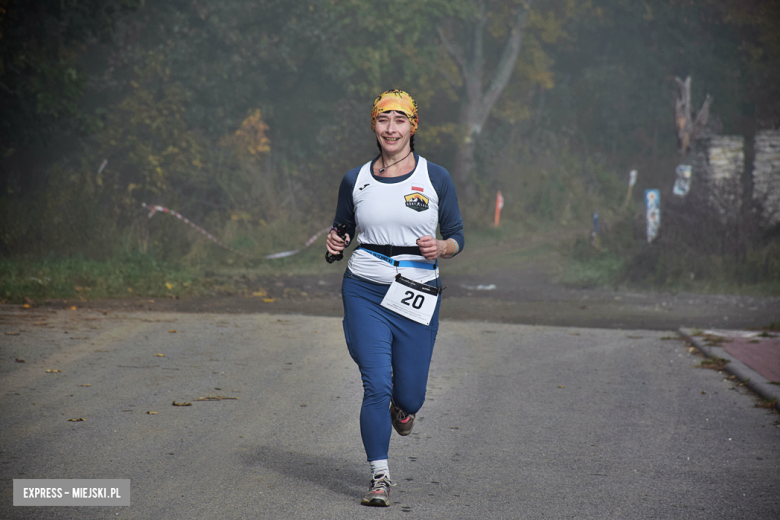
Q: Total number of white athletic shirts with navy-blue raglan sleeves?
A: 1